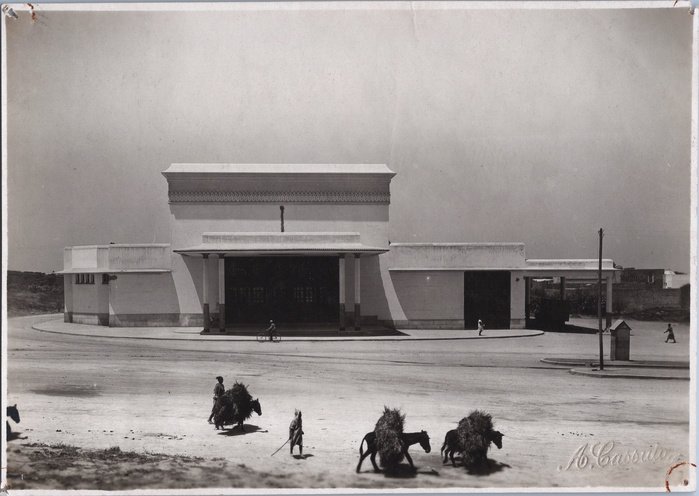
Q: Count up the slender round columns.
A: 4